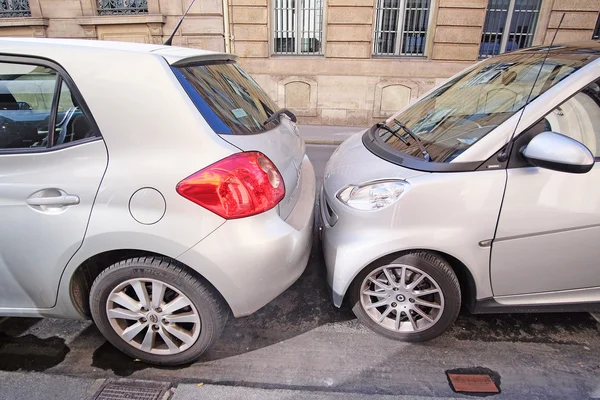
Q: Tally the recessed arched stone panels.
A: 2